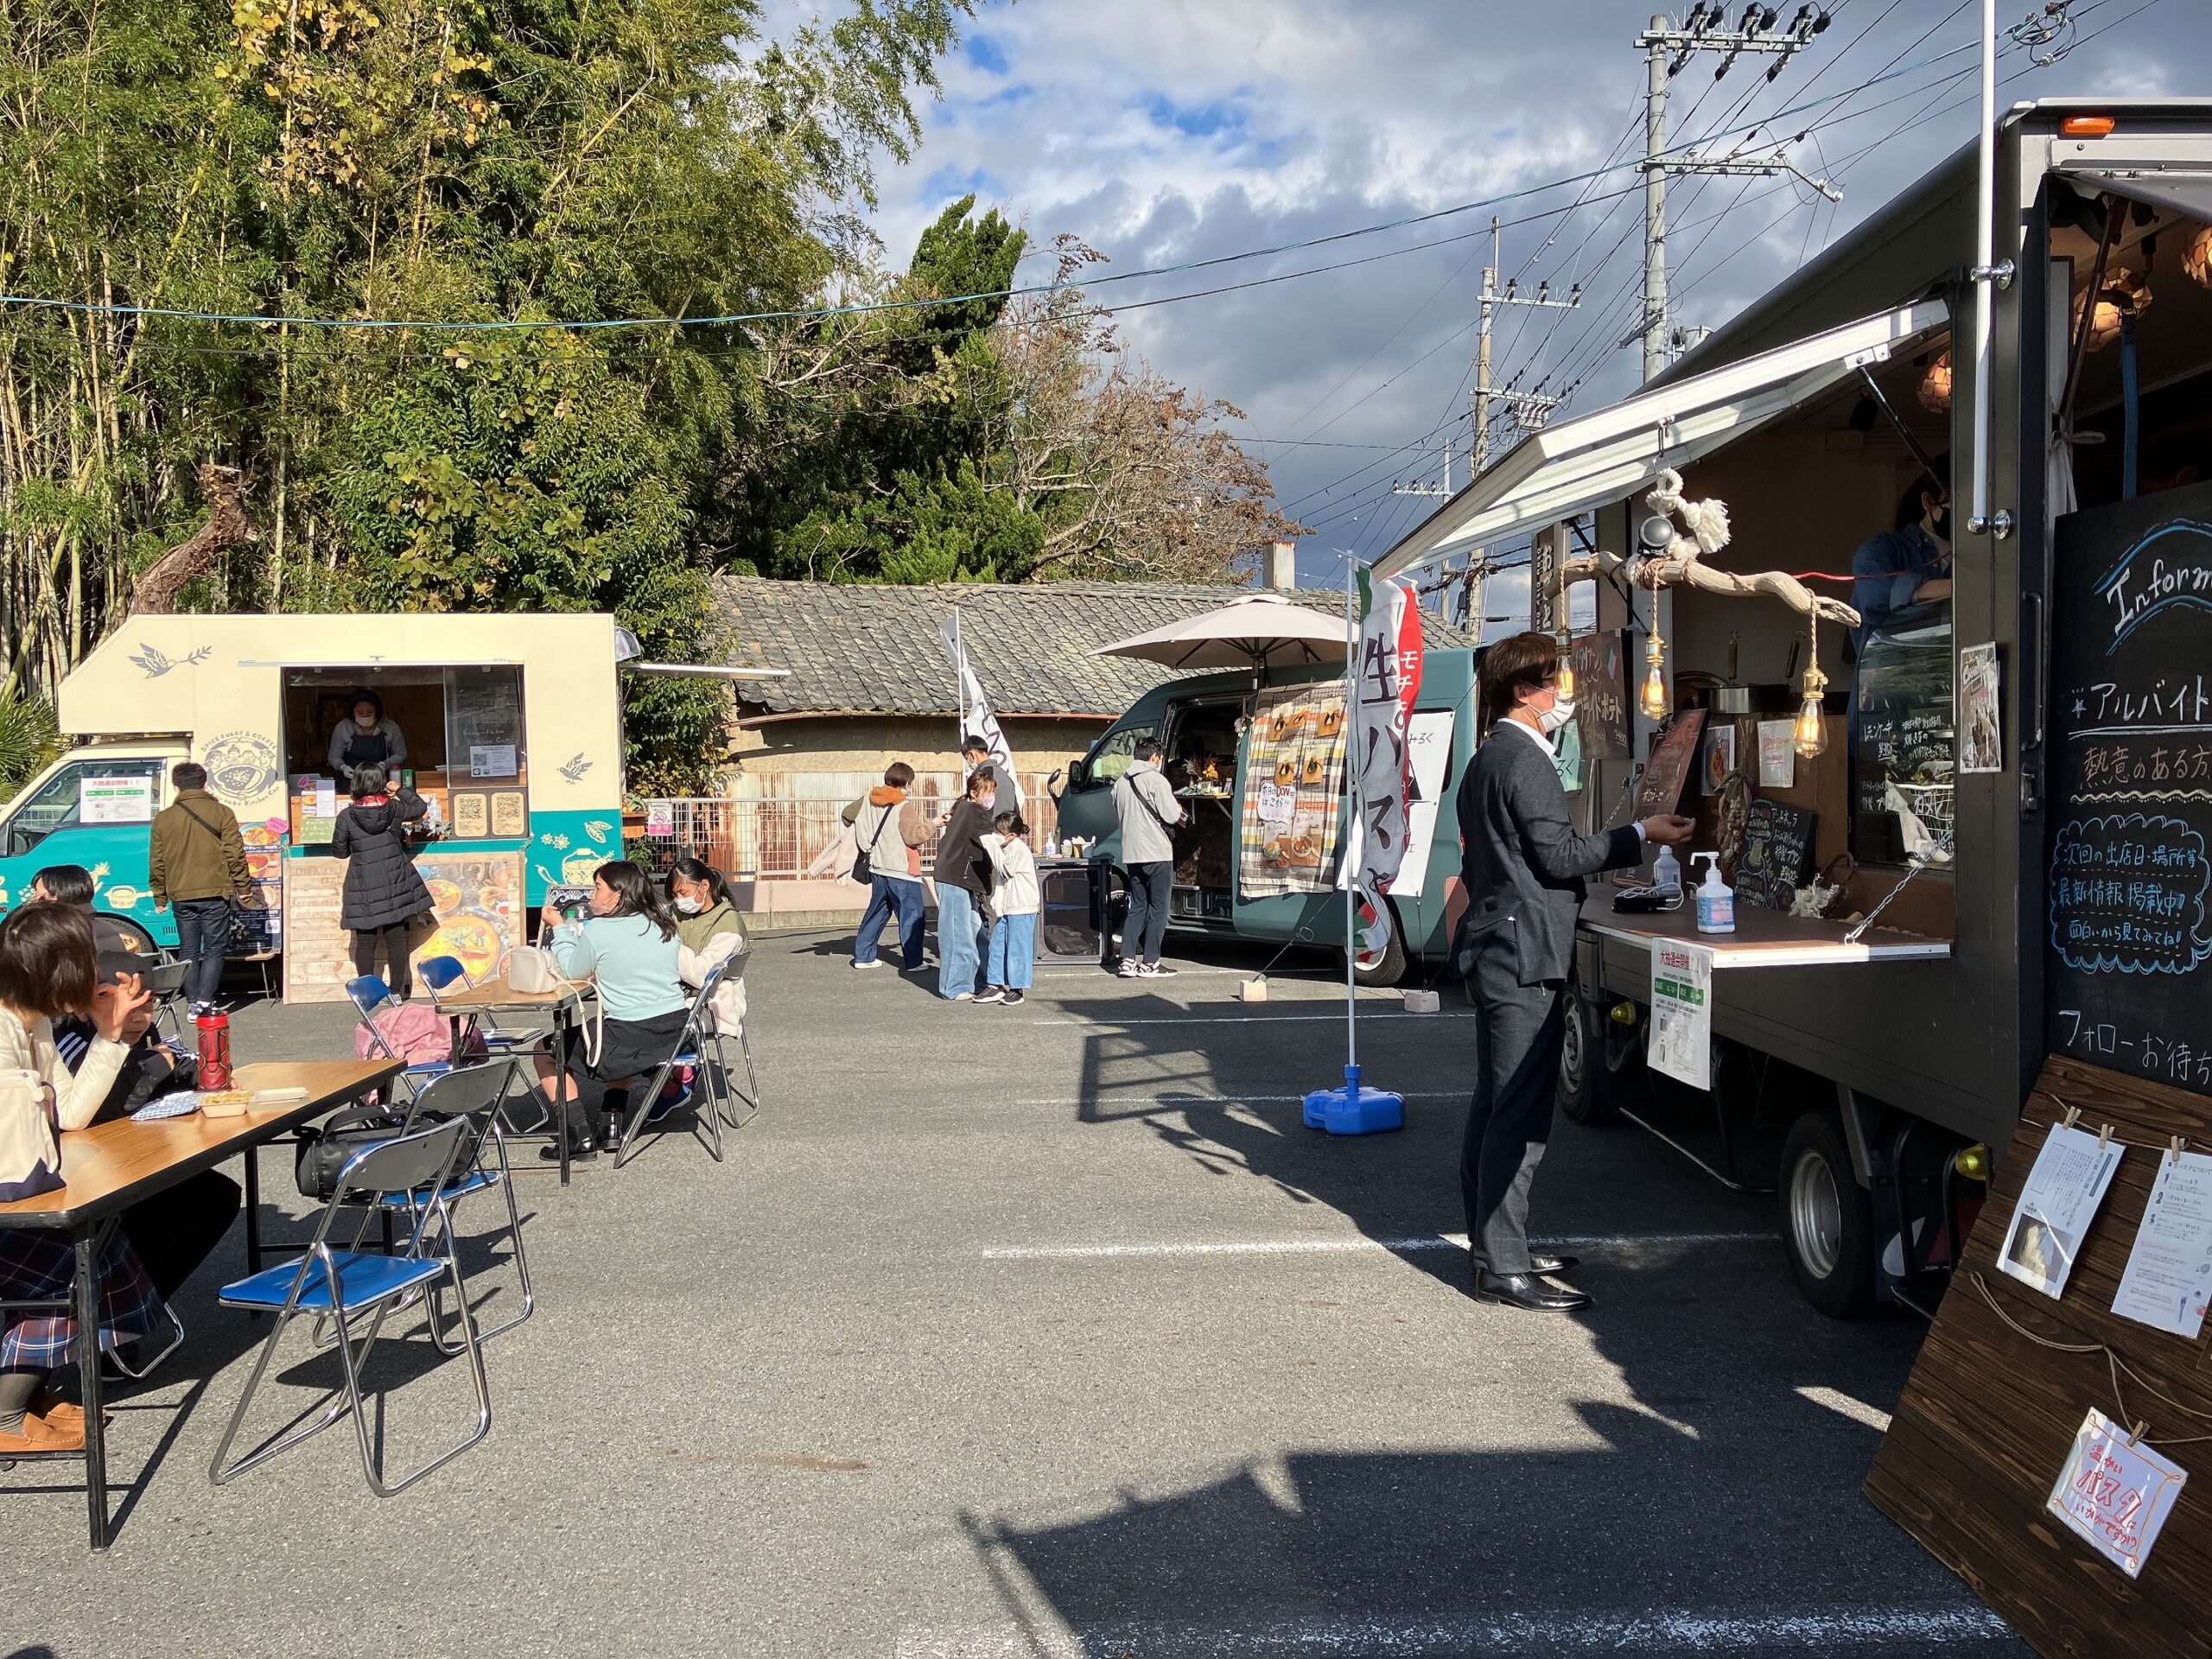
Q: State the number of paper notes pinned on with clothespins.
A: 3